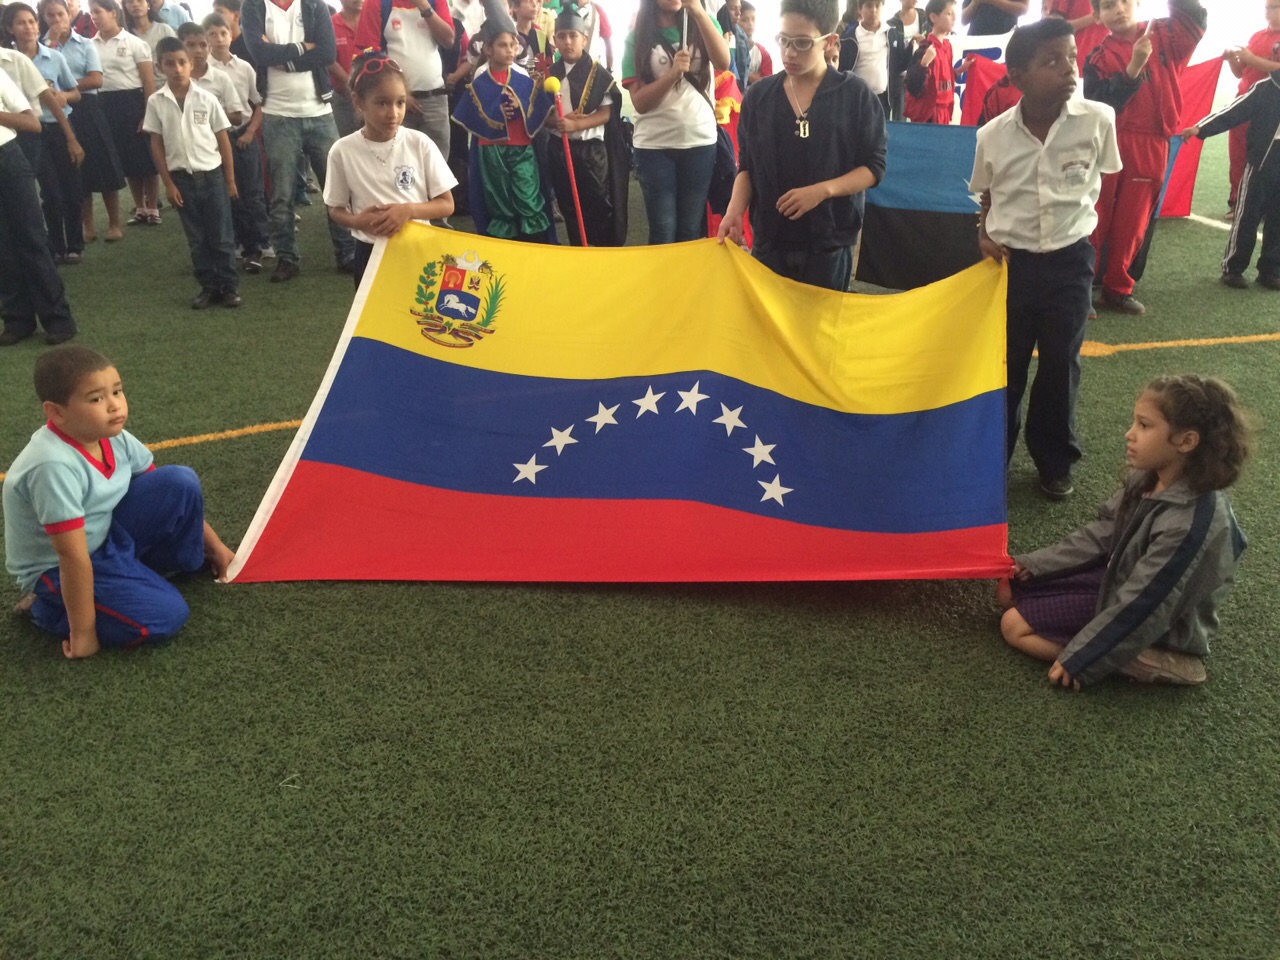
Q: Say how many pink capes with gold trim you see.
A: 0